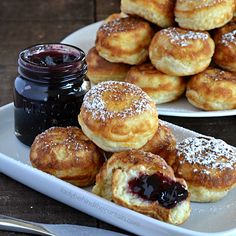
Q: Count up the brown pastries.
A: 13